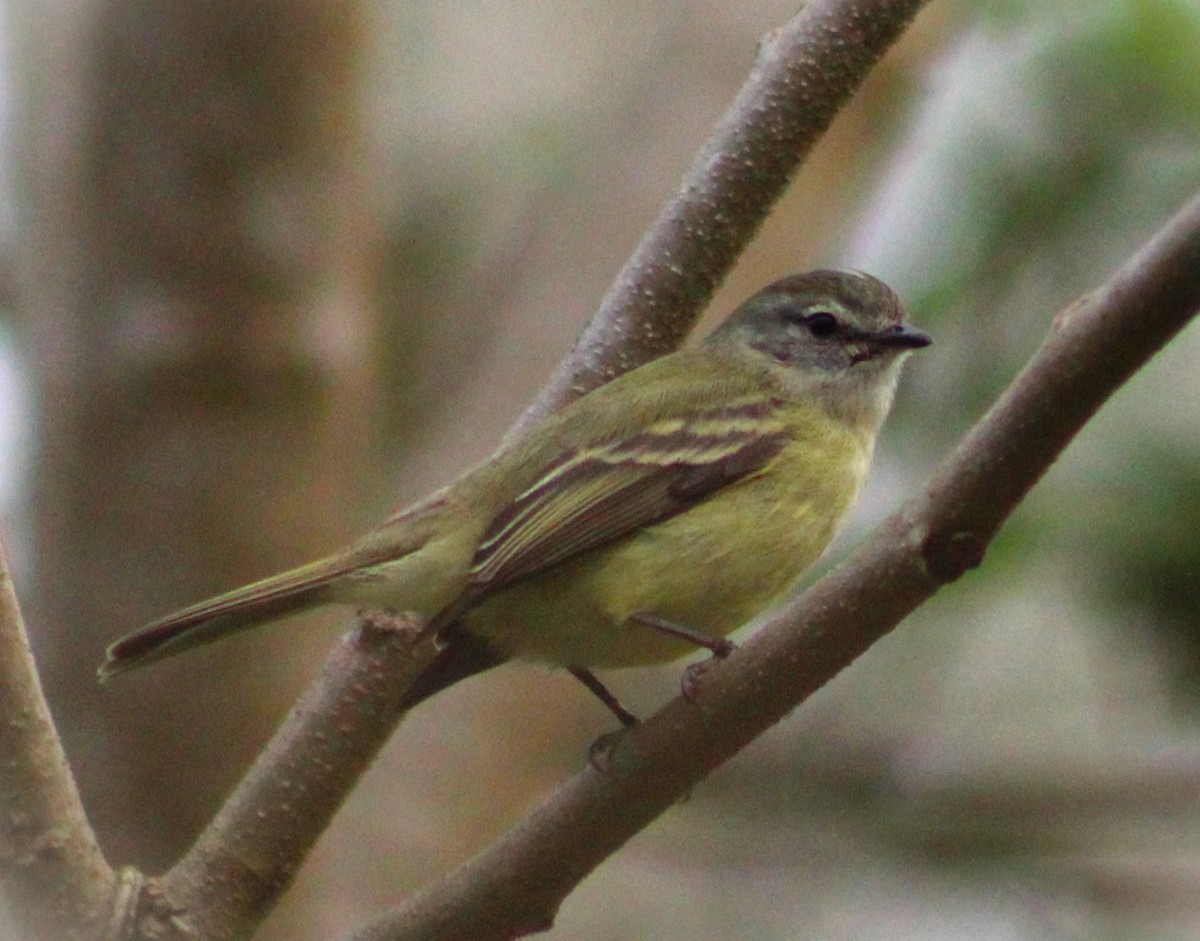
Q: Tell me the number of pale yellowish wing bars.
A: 2